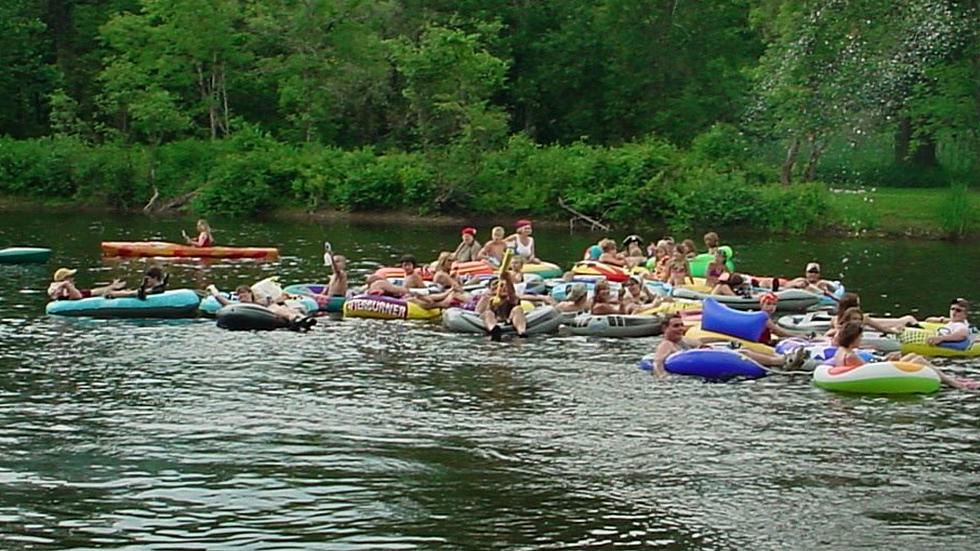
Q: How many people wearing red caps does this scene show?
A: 3